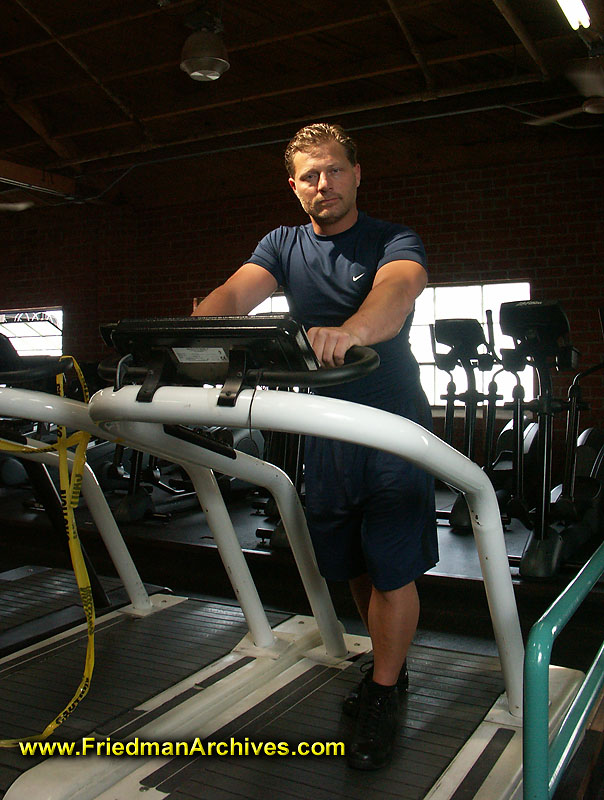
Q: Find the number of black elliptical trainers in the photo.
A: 2